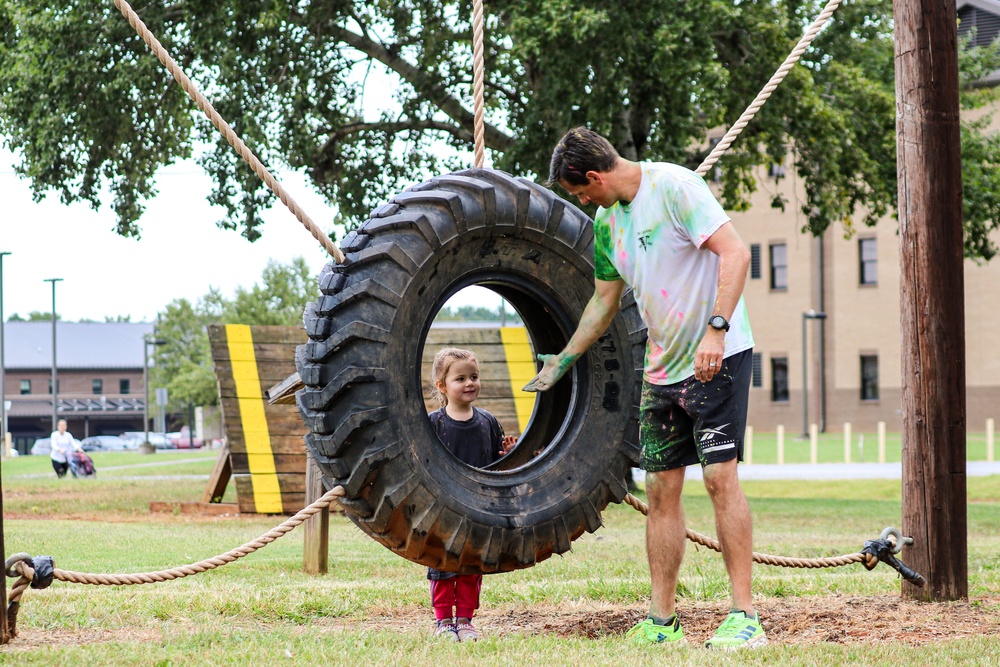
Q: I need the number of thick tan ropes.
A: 5